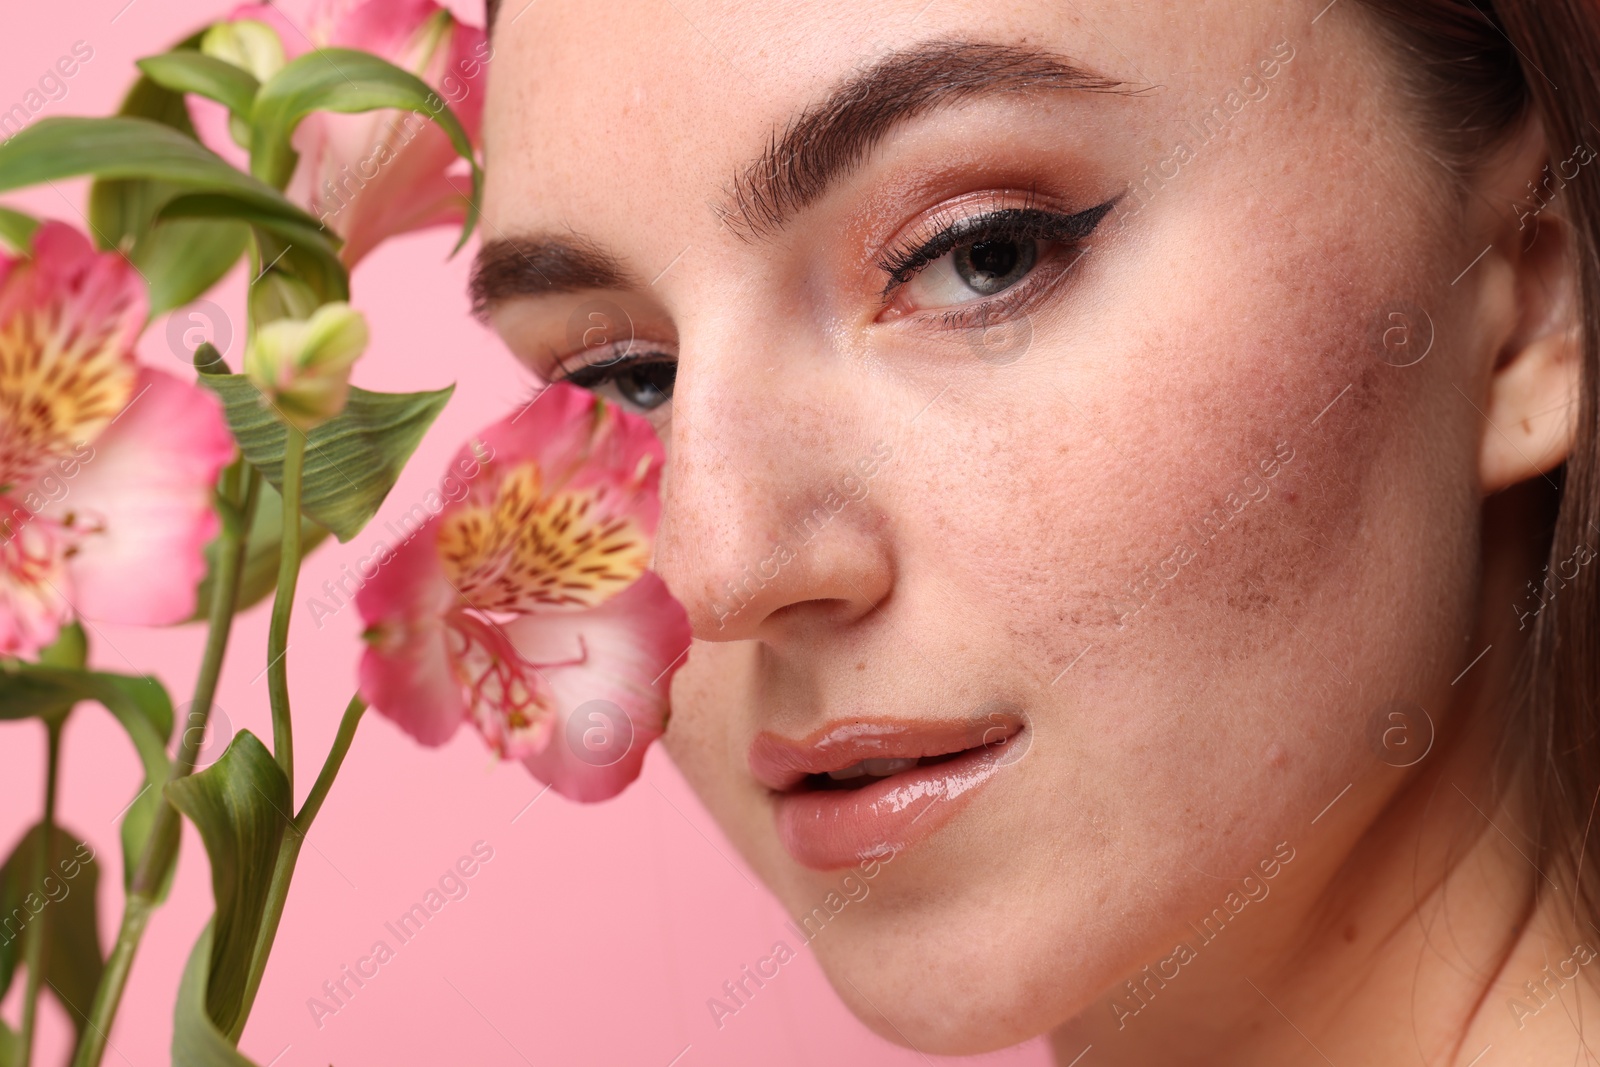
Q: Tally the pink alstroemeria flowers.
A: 3